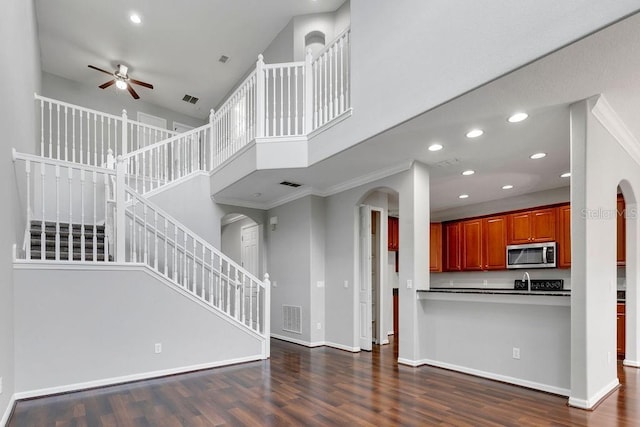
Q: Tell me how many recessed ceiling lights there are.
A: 9